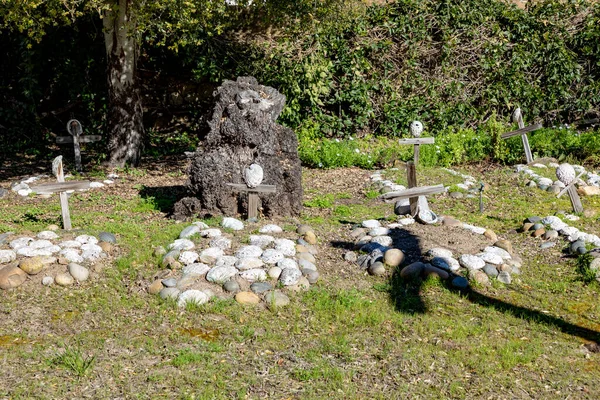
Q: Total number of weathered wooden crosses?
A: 7